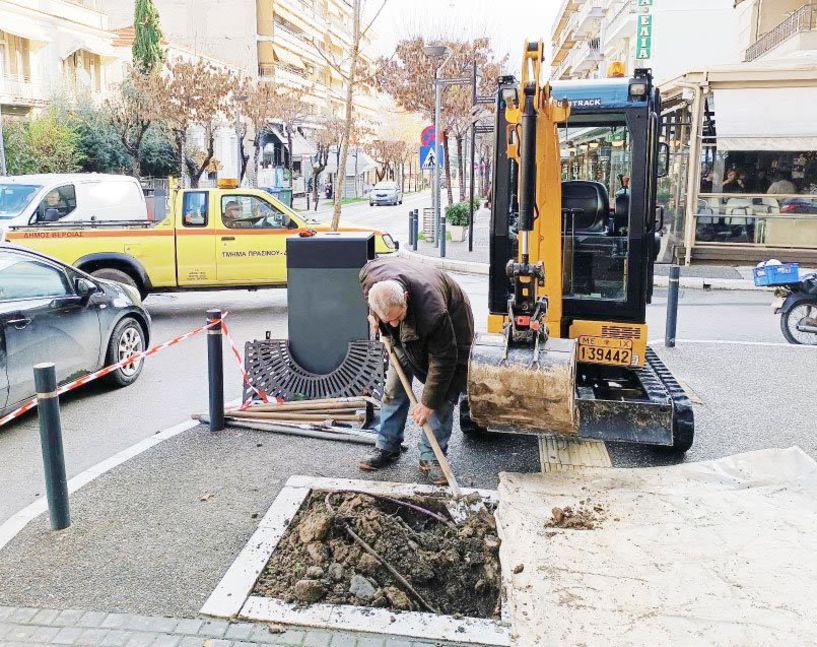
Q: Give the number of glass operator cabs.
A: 1